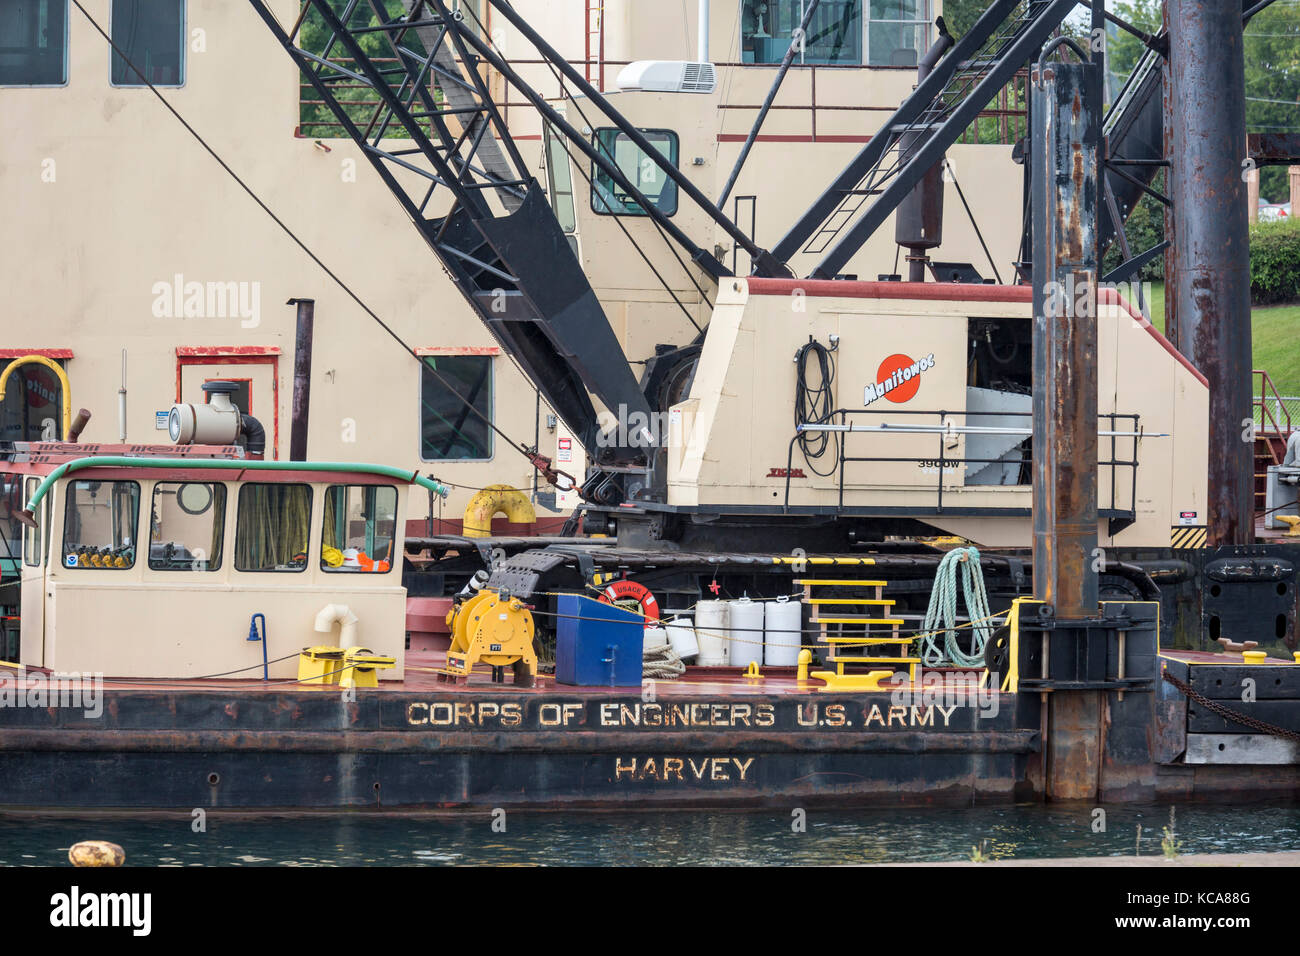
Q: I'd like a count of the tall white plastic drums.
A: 3